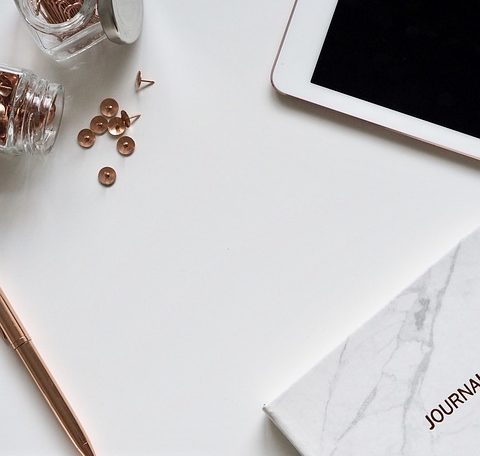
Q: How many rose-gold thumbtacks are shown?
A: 8